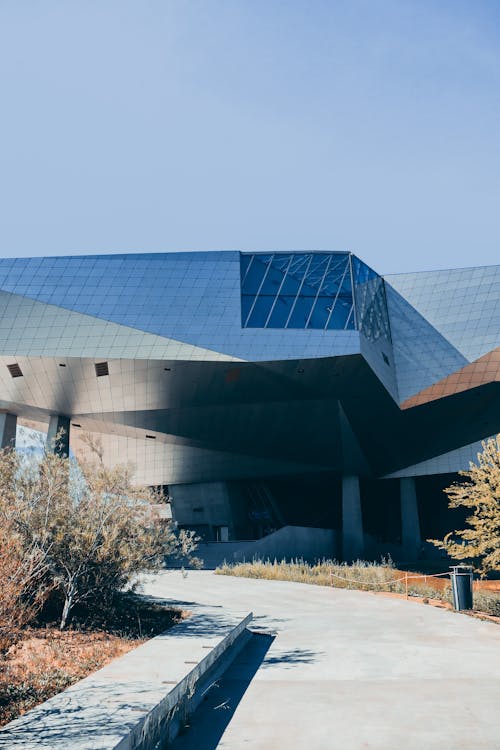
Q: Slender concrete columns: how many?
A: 4